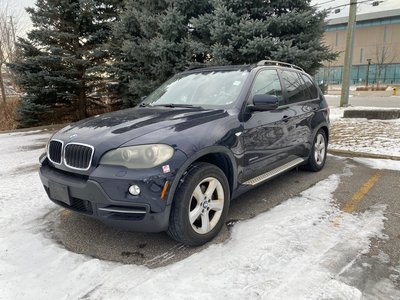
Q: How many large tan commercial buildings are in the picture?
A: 1